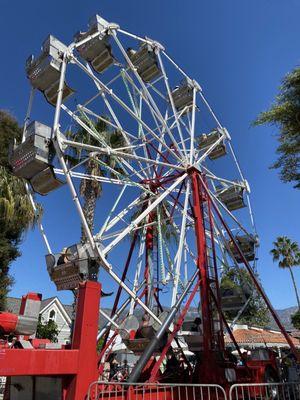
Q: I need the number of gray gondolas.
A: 12